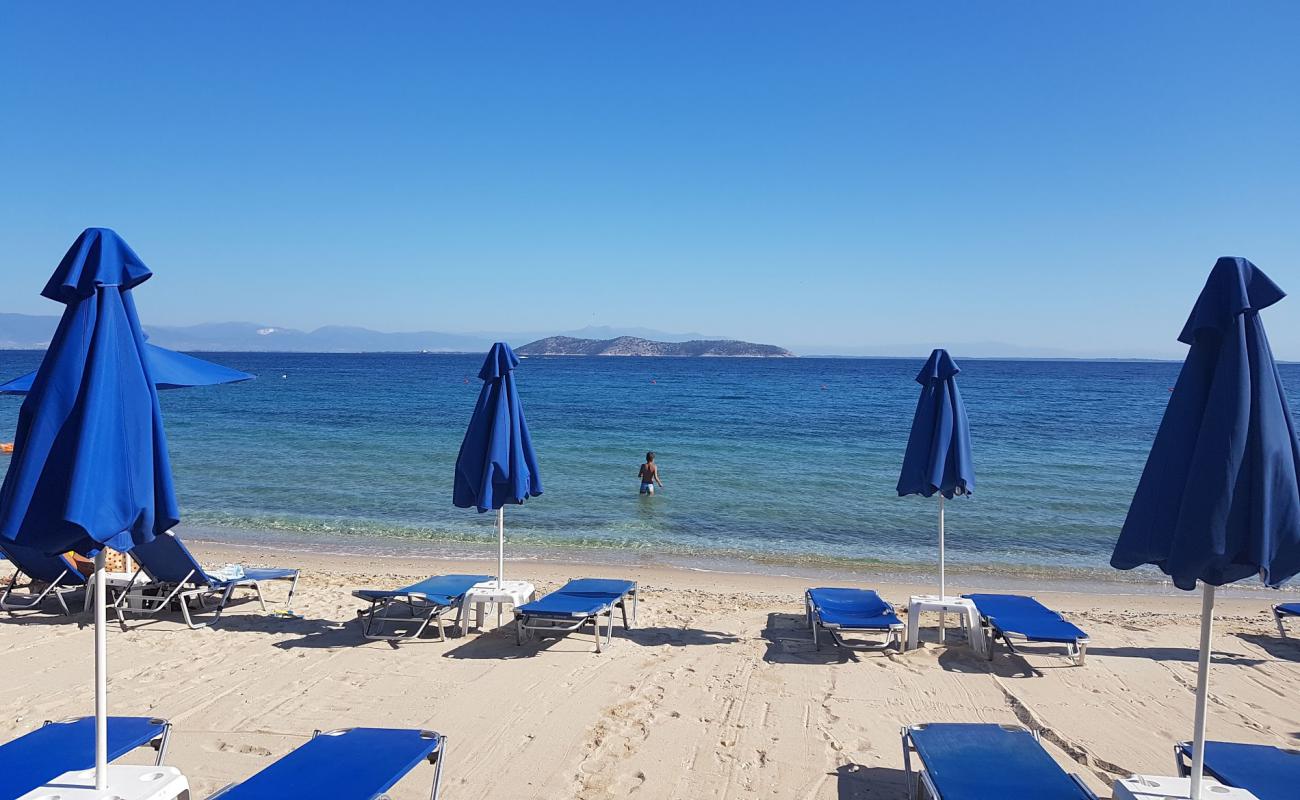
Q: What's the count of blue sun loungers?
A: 11